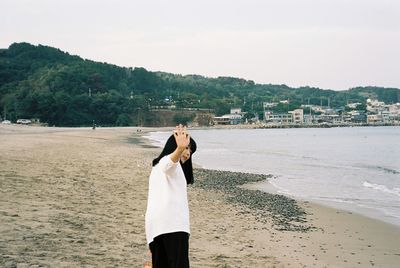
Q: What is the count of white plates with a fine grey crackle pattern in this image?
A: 0